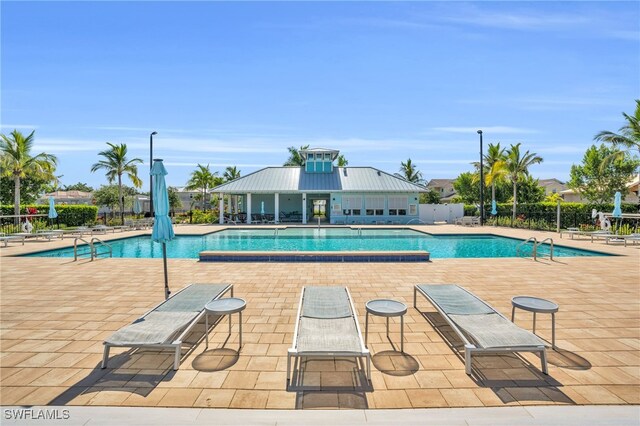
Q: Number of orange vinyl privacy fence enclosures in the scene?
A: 0